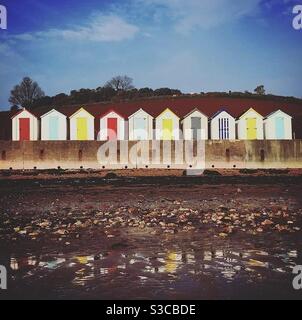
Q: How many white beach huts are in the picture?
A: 10